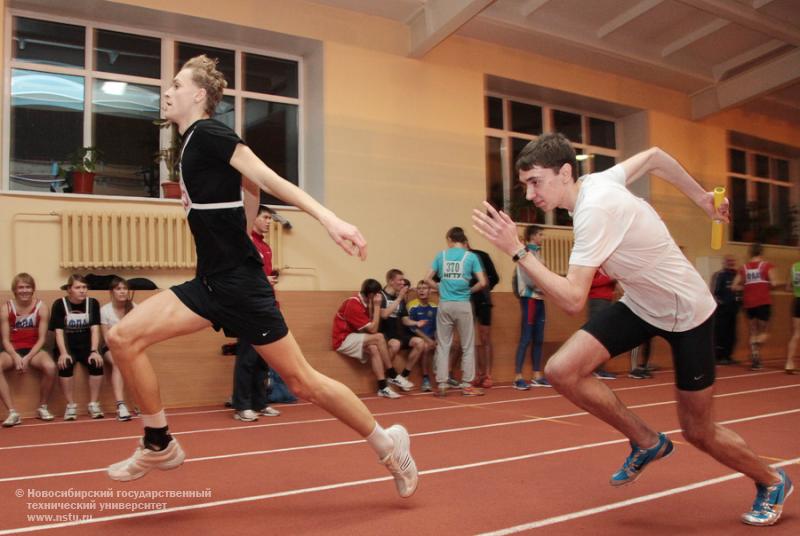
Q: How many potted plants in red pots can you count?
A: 2